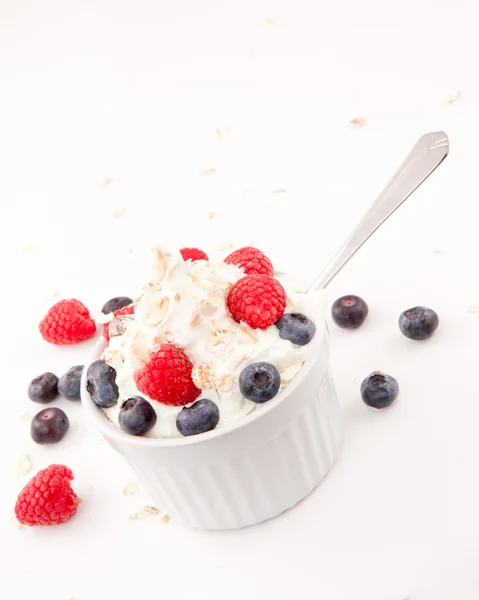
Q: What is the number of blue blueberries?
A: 12